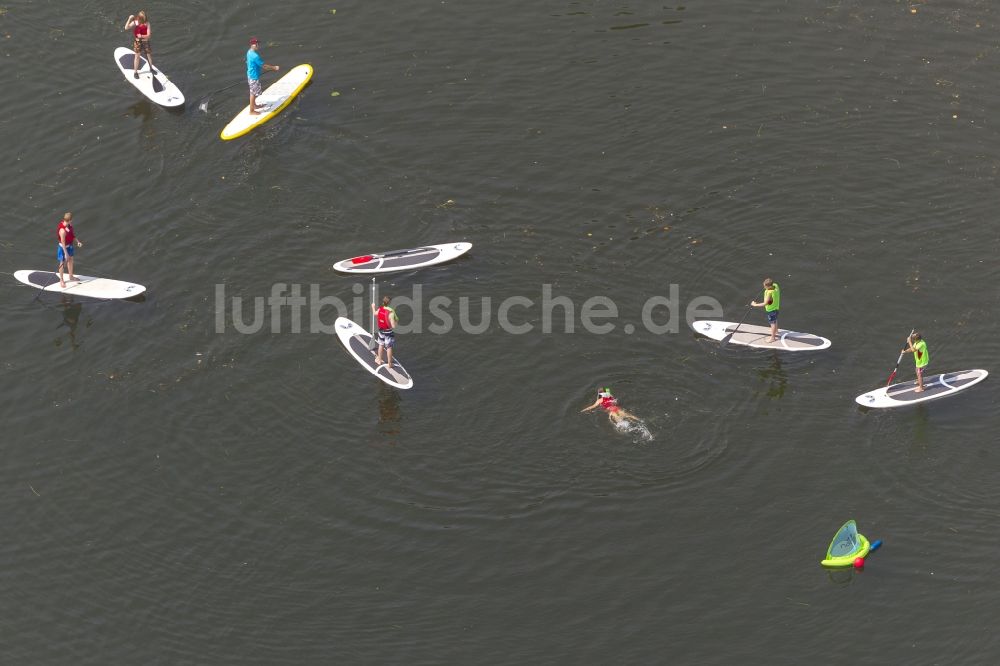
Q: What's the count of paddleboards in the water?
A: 7